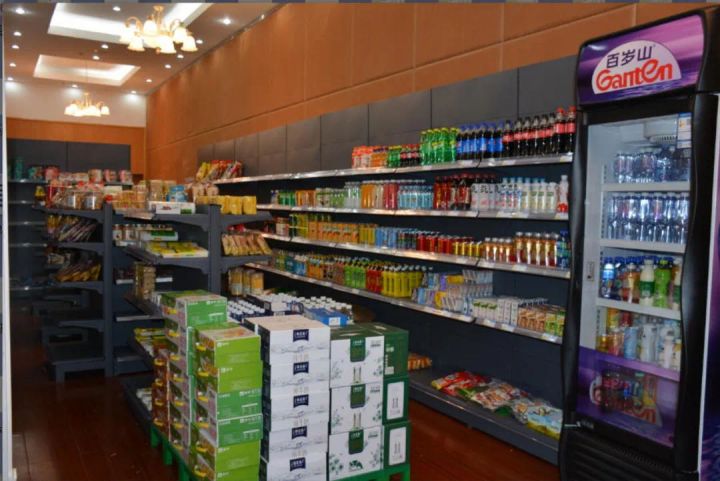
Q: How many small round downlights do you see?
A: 15